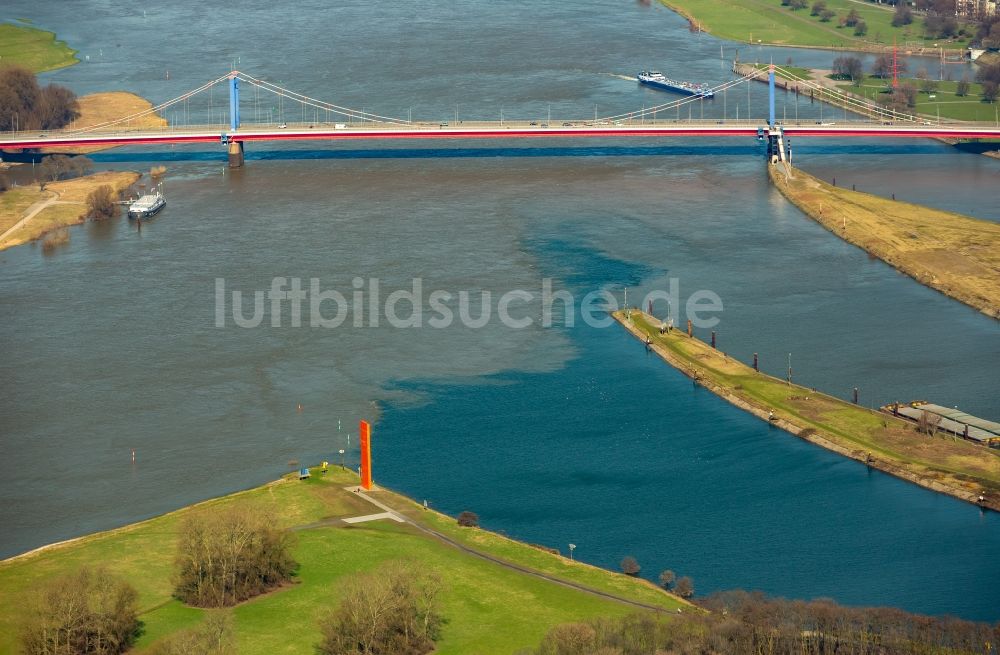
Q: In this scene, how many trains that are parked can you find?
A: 0